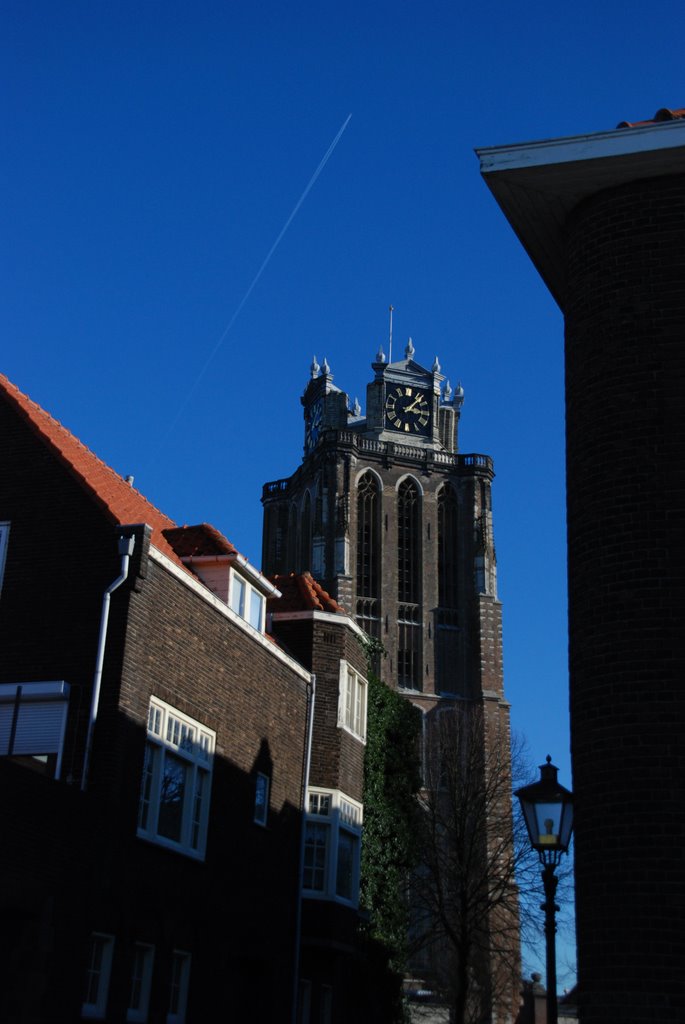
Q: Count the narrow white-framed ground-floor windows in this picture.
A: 3